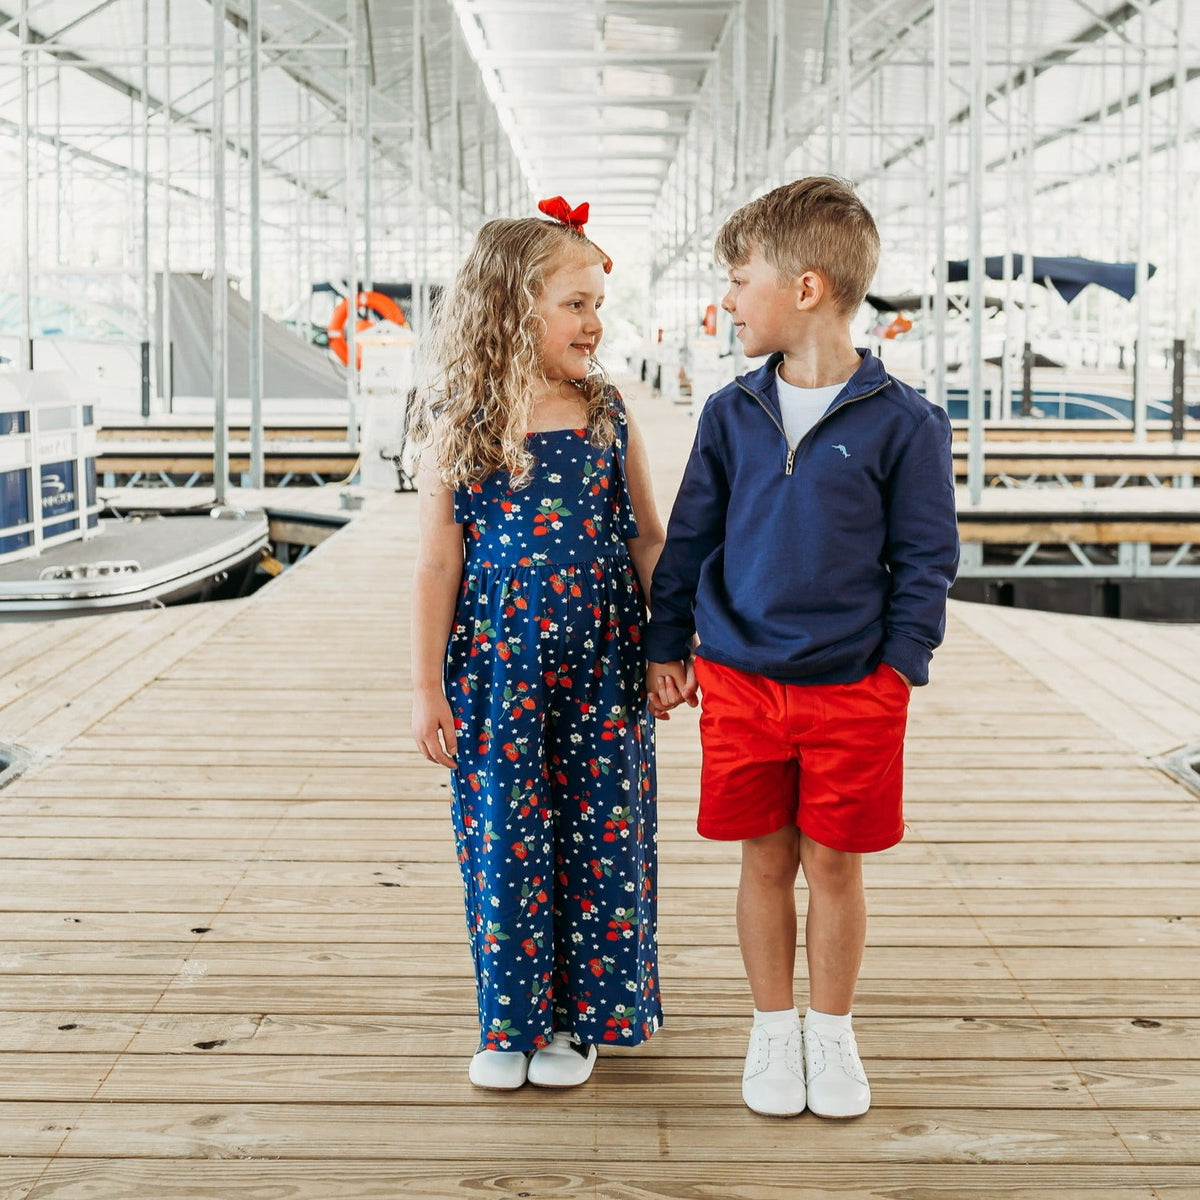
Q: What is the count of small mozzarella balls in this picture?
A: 0